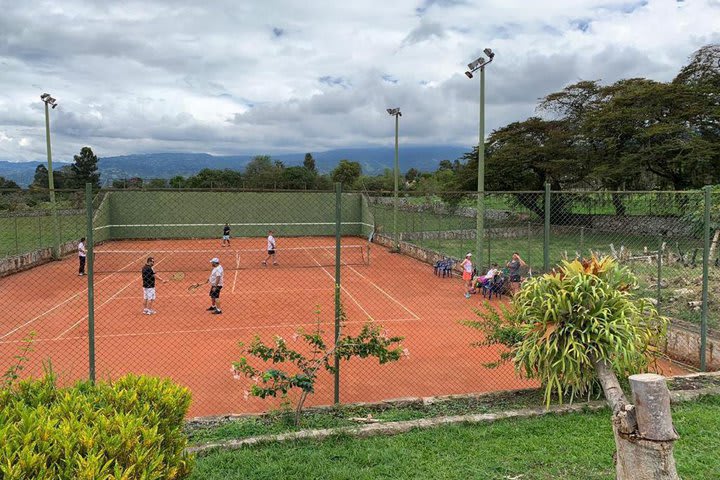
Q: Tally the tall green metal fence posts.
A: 4